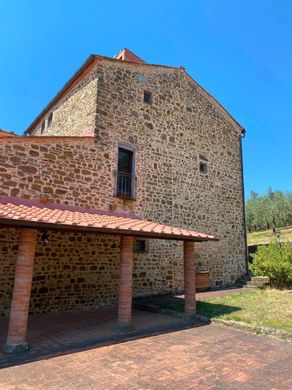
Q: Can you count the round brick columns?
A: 3